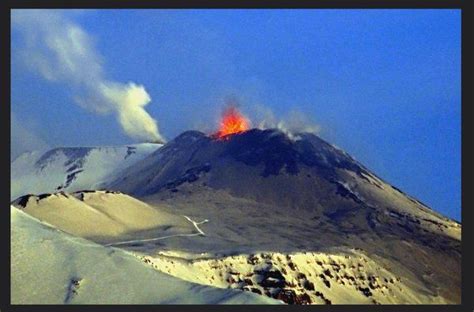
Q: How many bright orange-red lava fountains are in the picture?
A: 1